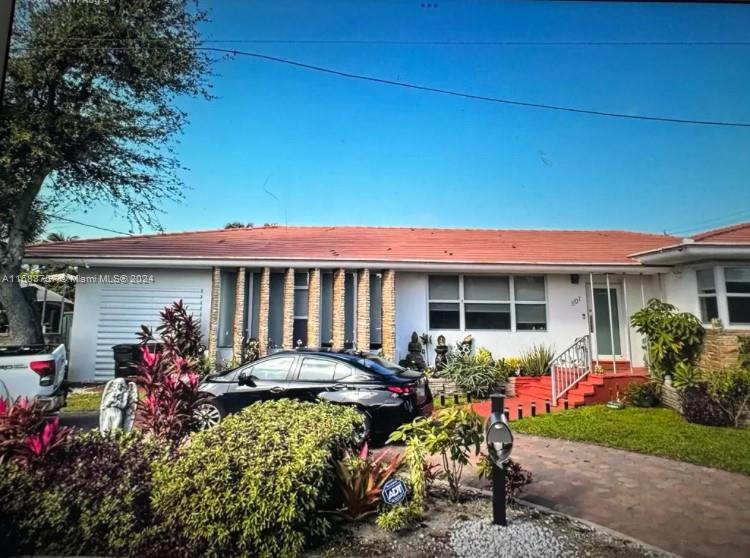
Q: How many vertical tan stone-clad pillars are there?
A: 8